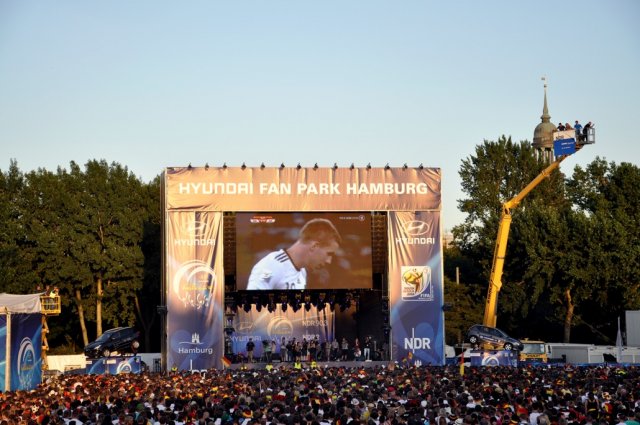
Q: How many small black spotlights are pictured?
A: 14